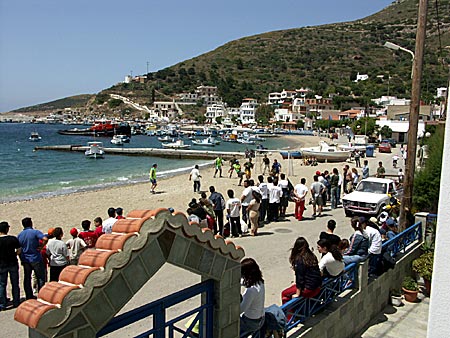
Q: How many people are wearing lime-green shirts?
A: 3